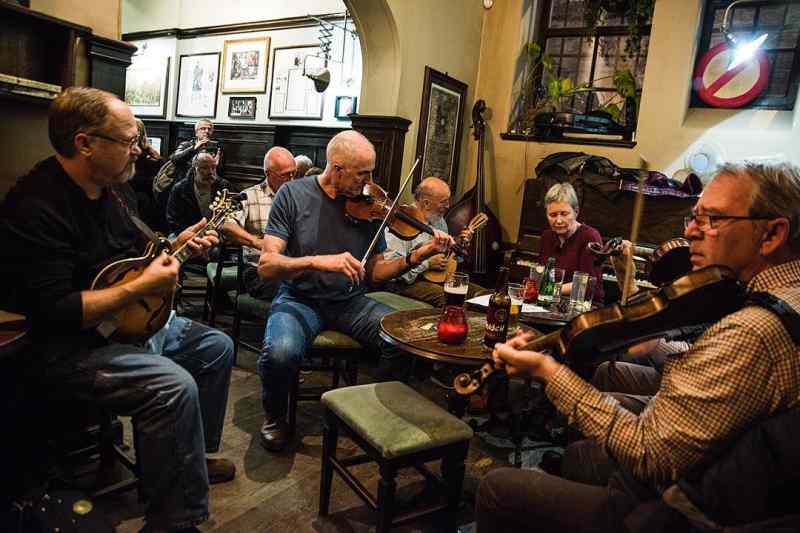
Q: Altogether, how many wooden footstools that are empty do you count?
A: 1